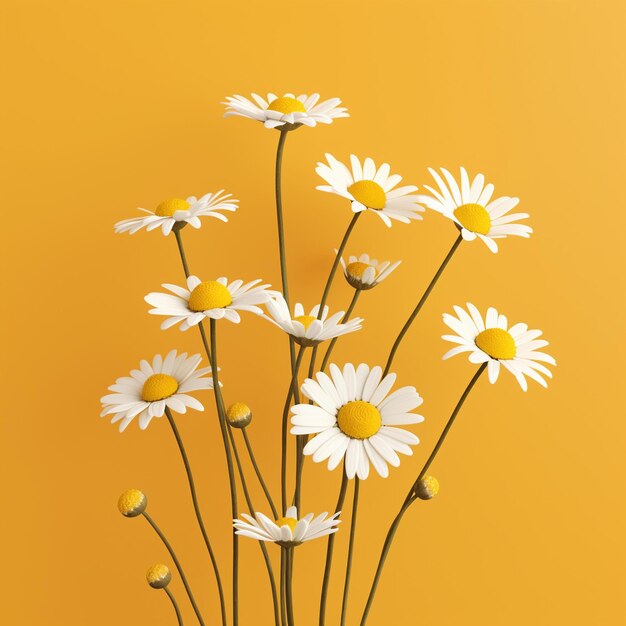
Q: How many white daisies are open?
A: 11